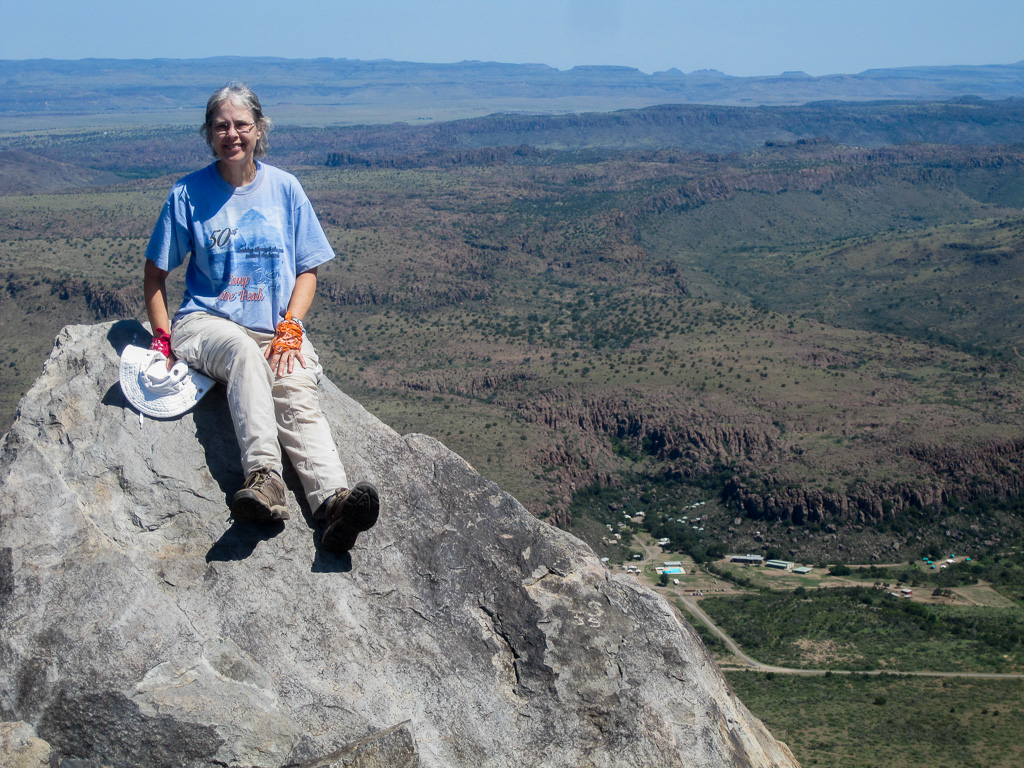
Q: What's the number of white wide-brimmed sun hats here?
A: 1